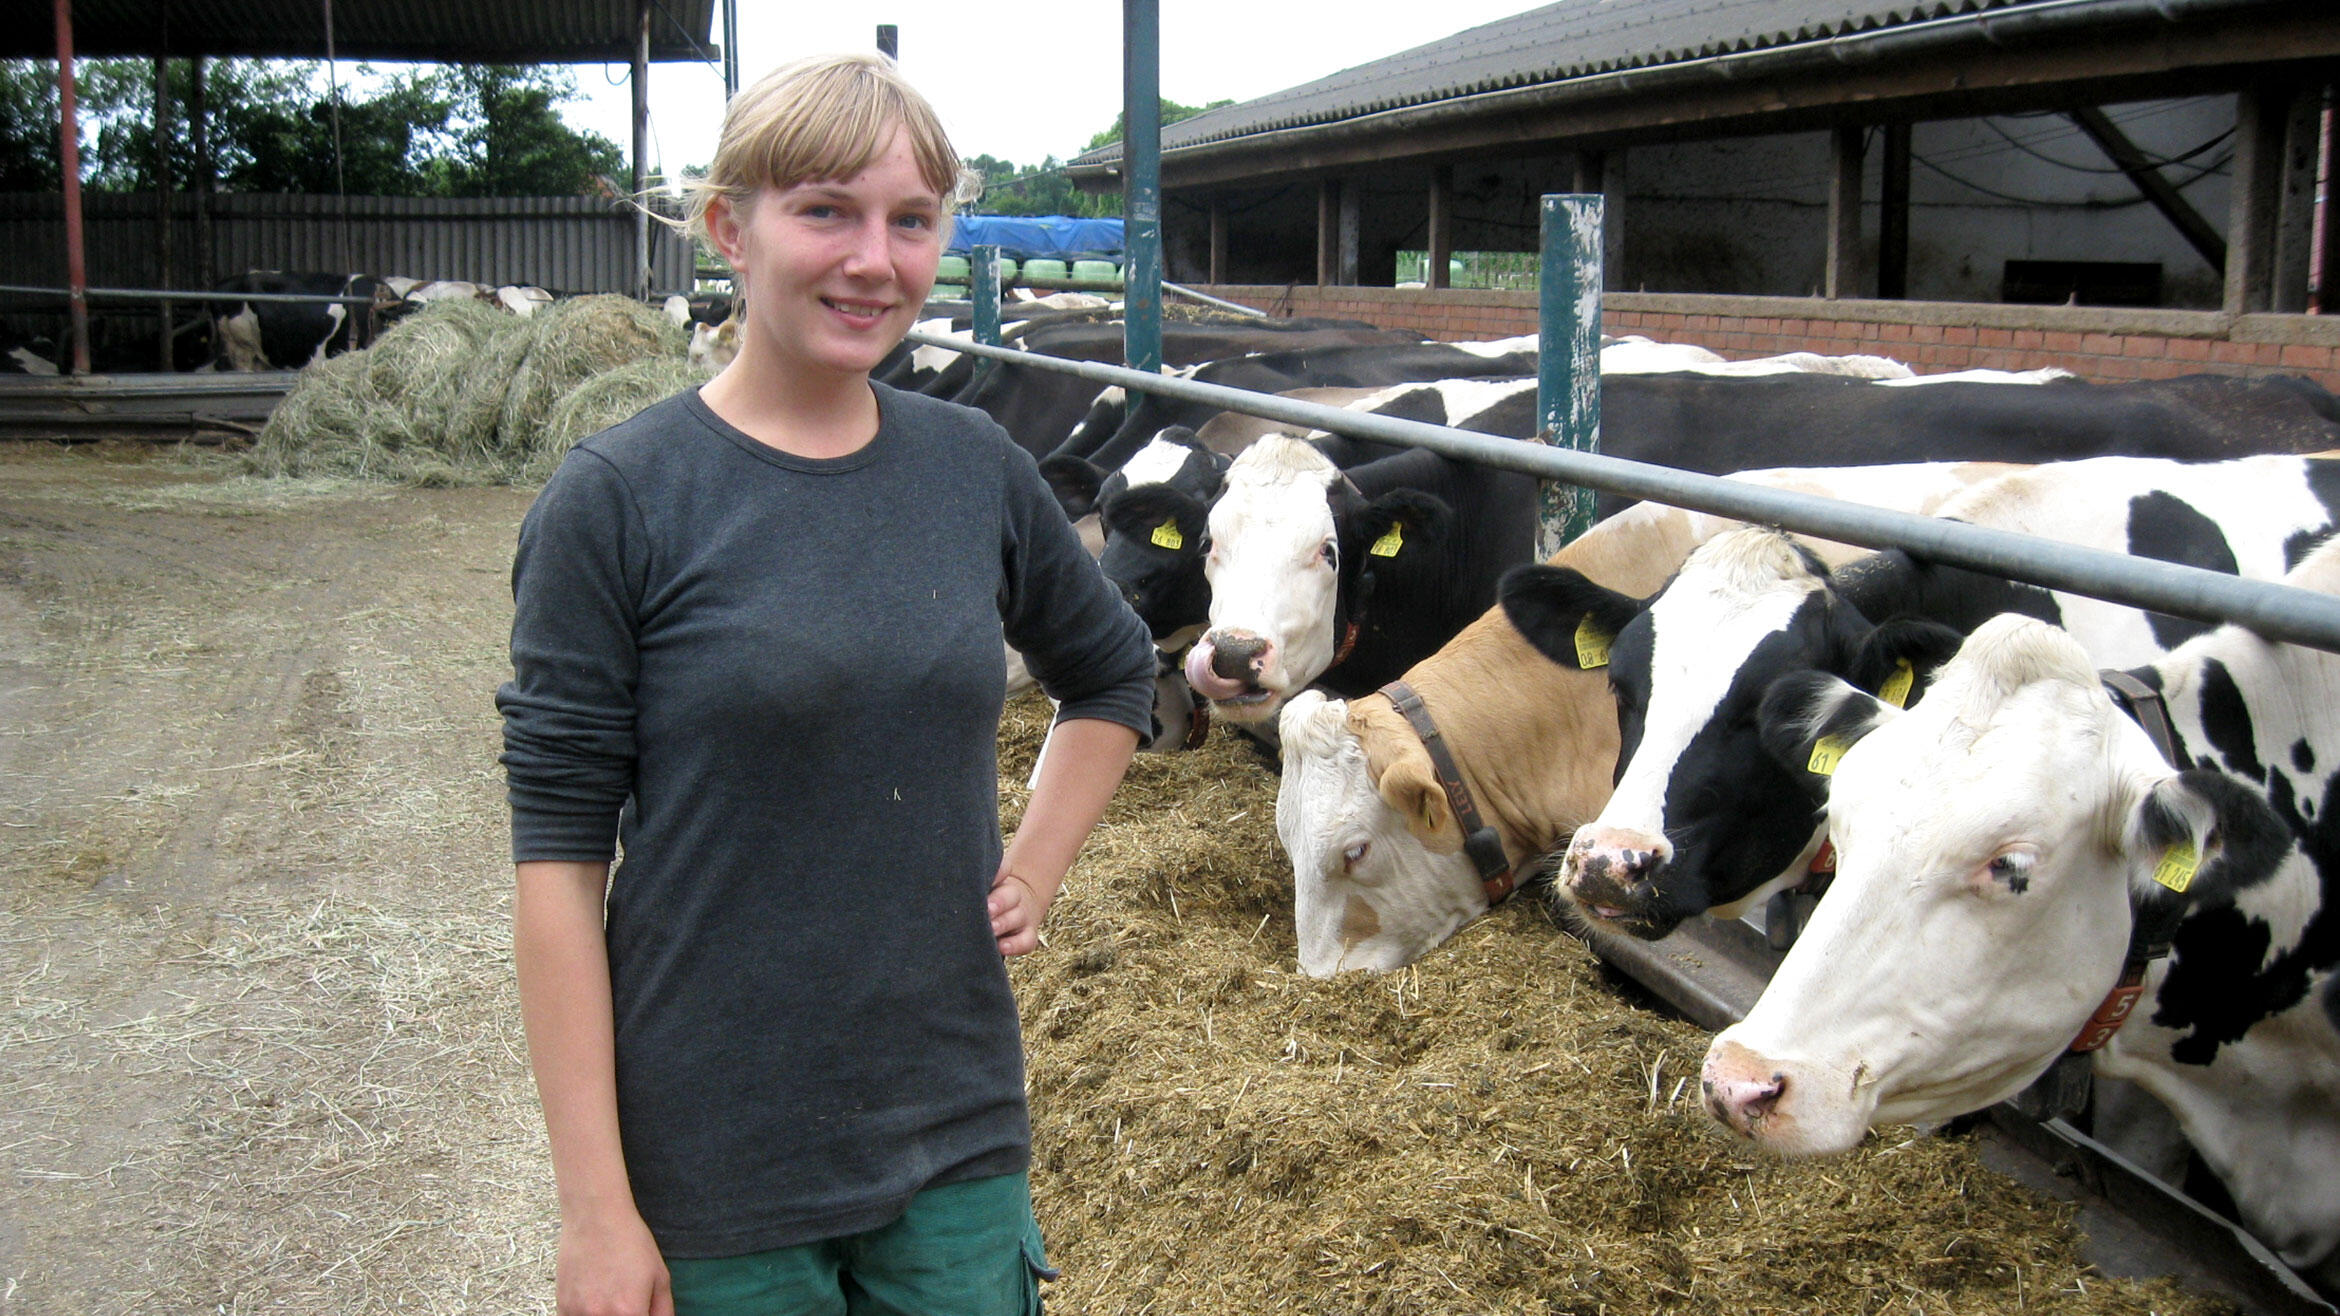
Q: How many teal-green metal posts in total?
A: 3